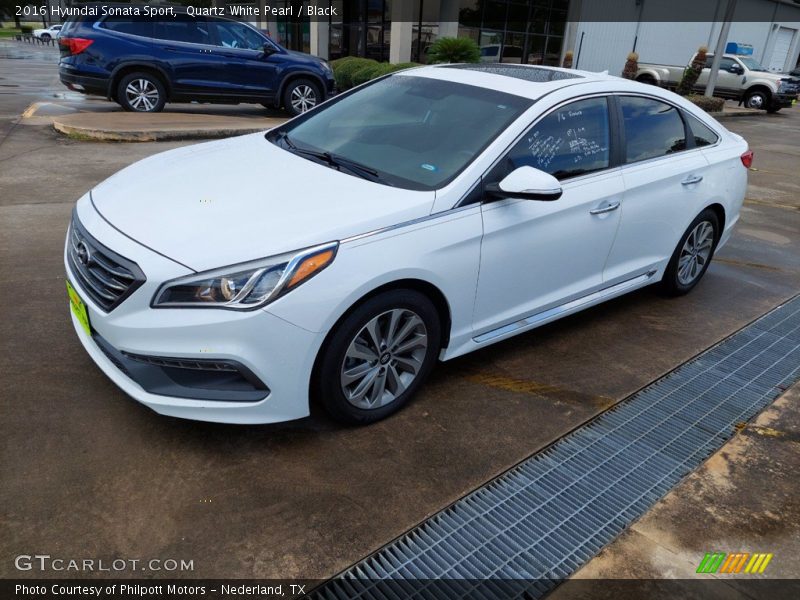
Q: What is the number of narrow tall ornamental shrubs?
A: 3